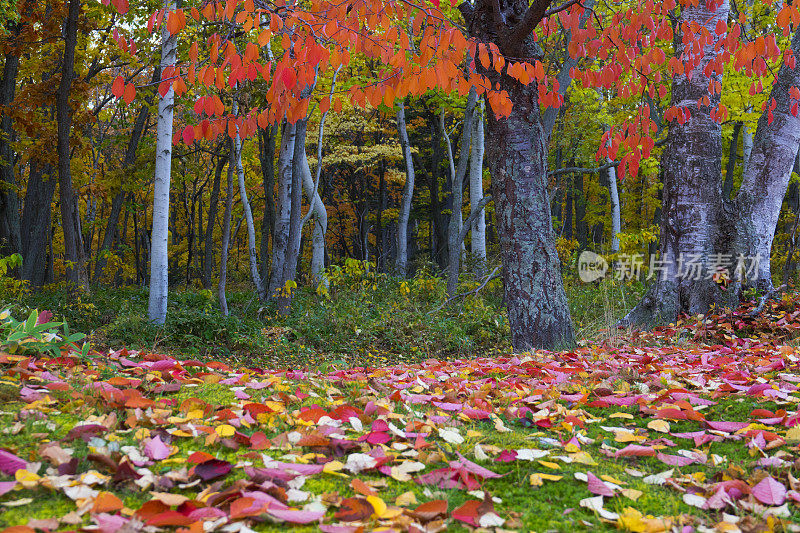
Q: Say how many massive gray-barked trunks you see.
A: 3